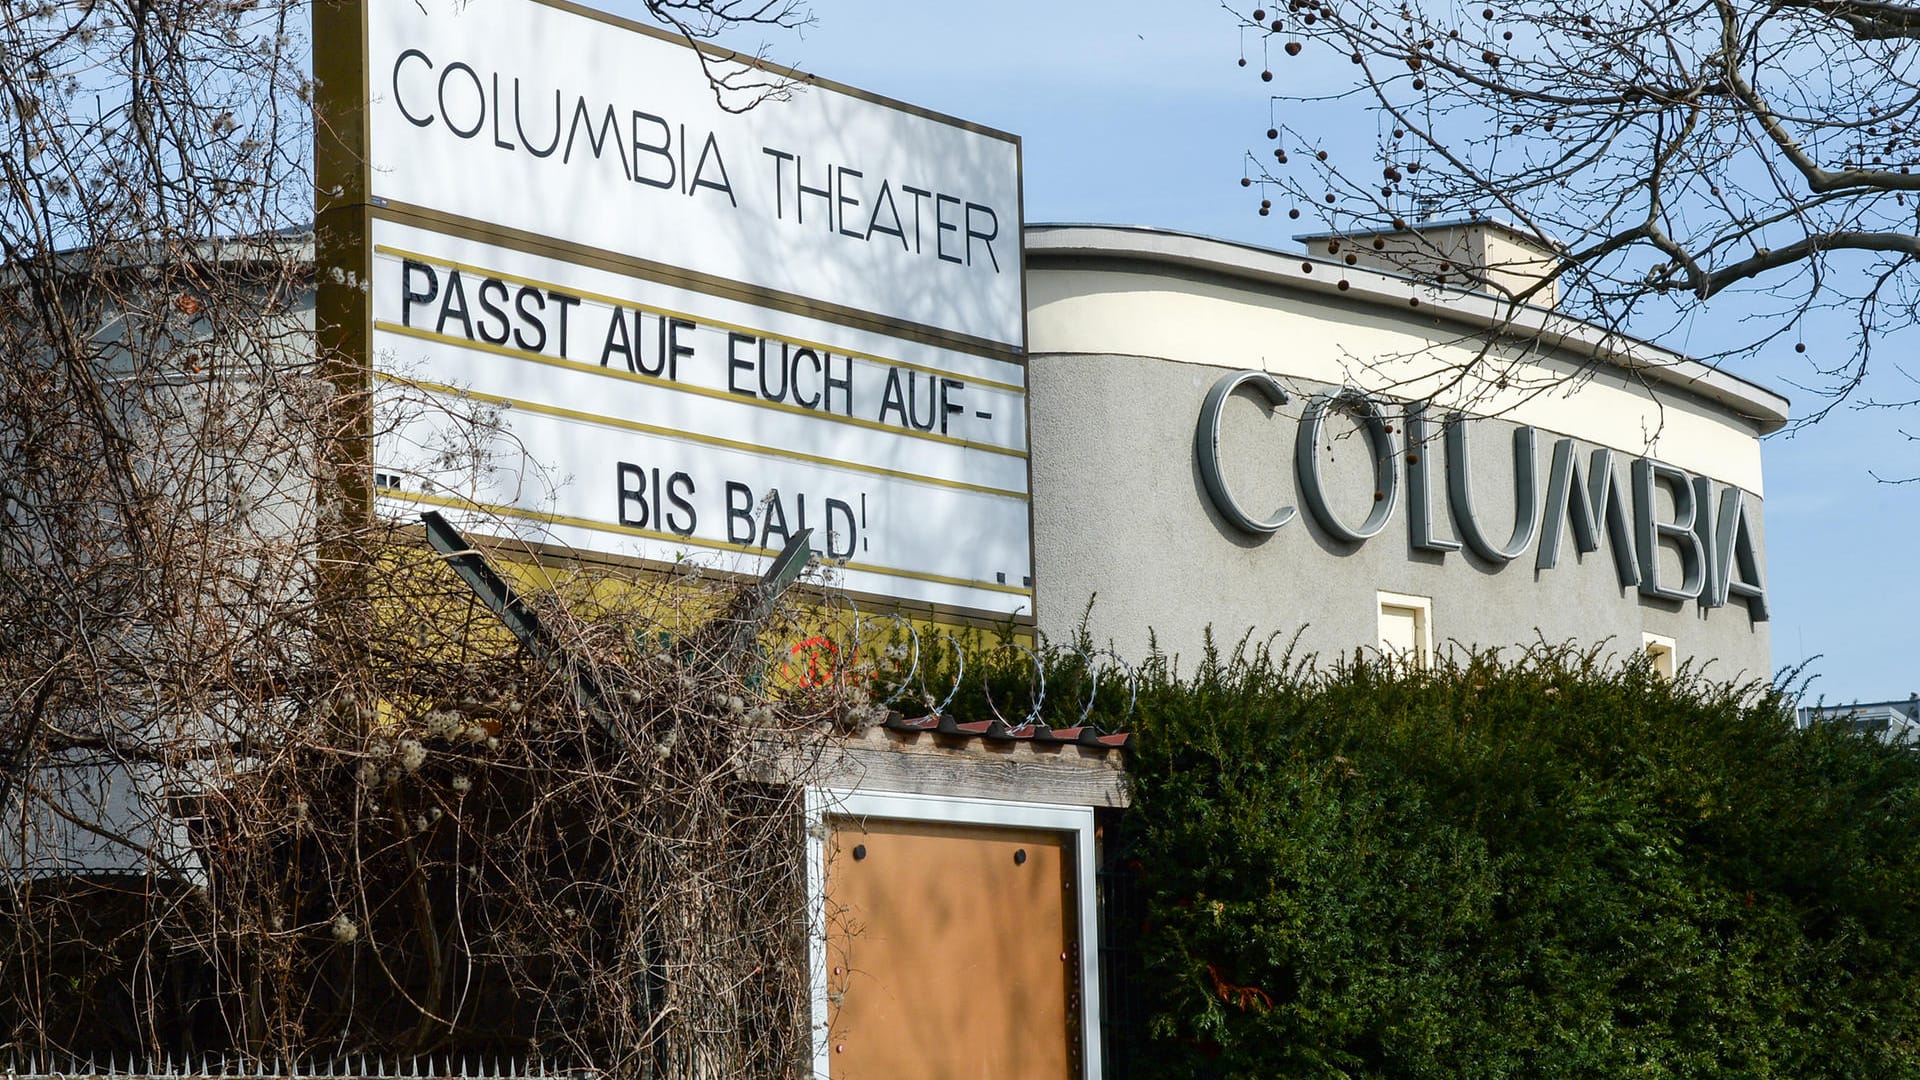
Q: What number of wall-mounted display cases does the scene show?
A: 1